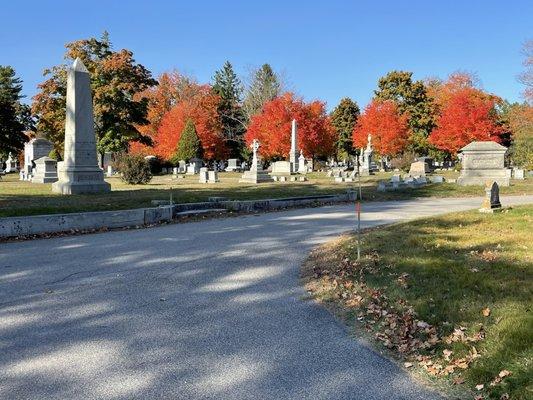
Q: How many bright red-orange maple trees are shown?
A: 4